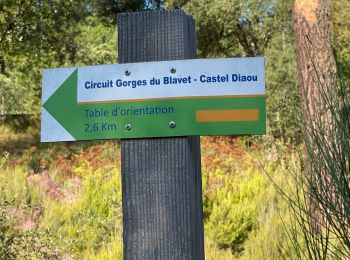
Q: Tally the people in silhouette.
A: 0